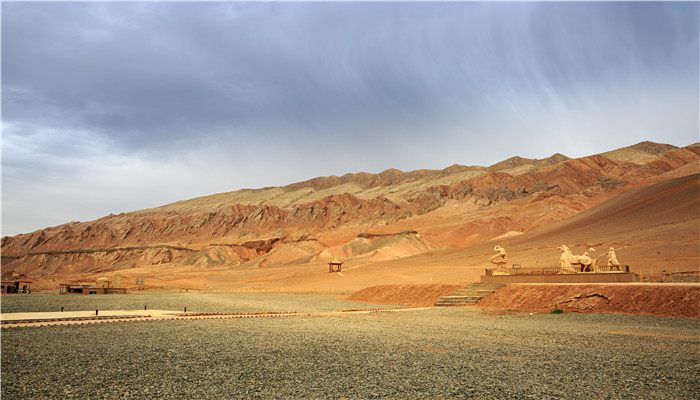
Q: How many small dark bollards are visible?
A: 4